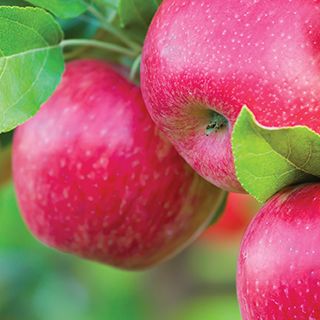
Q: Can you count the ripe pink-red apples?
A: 3